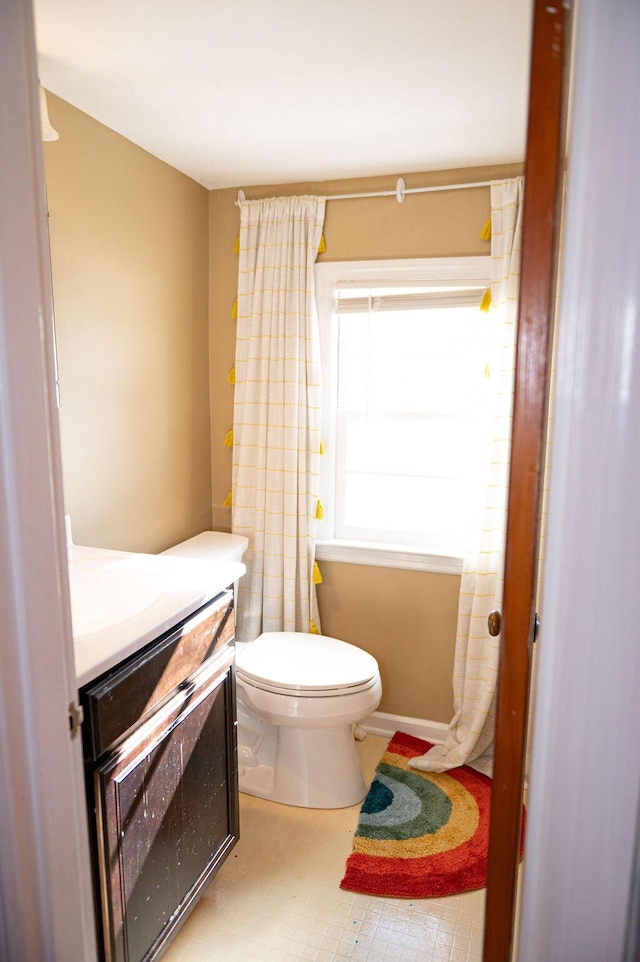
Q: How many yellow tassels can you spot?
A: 13